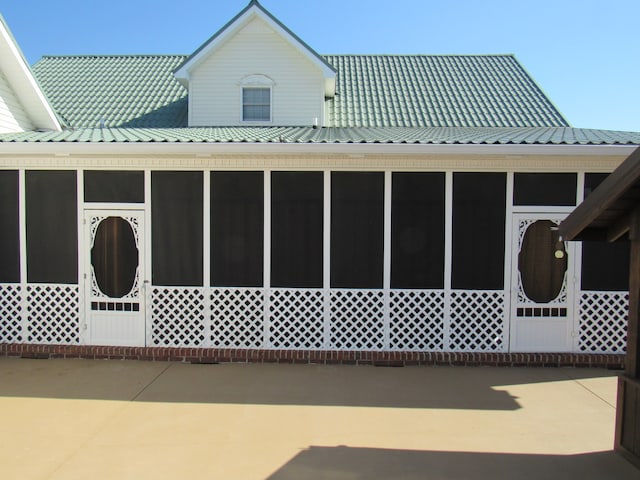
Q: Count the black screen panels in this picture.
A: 11